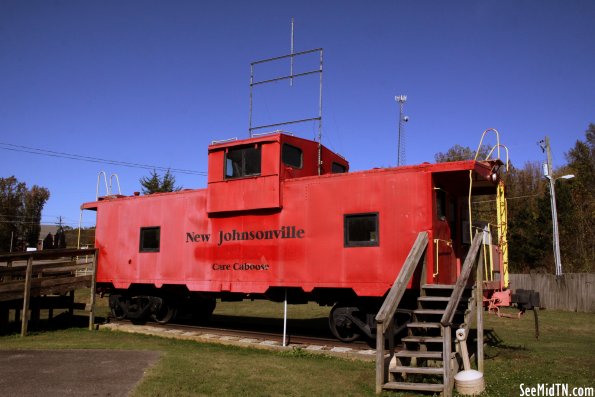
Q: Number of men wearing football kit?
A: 0